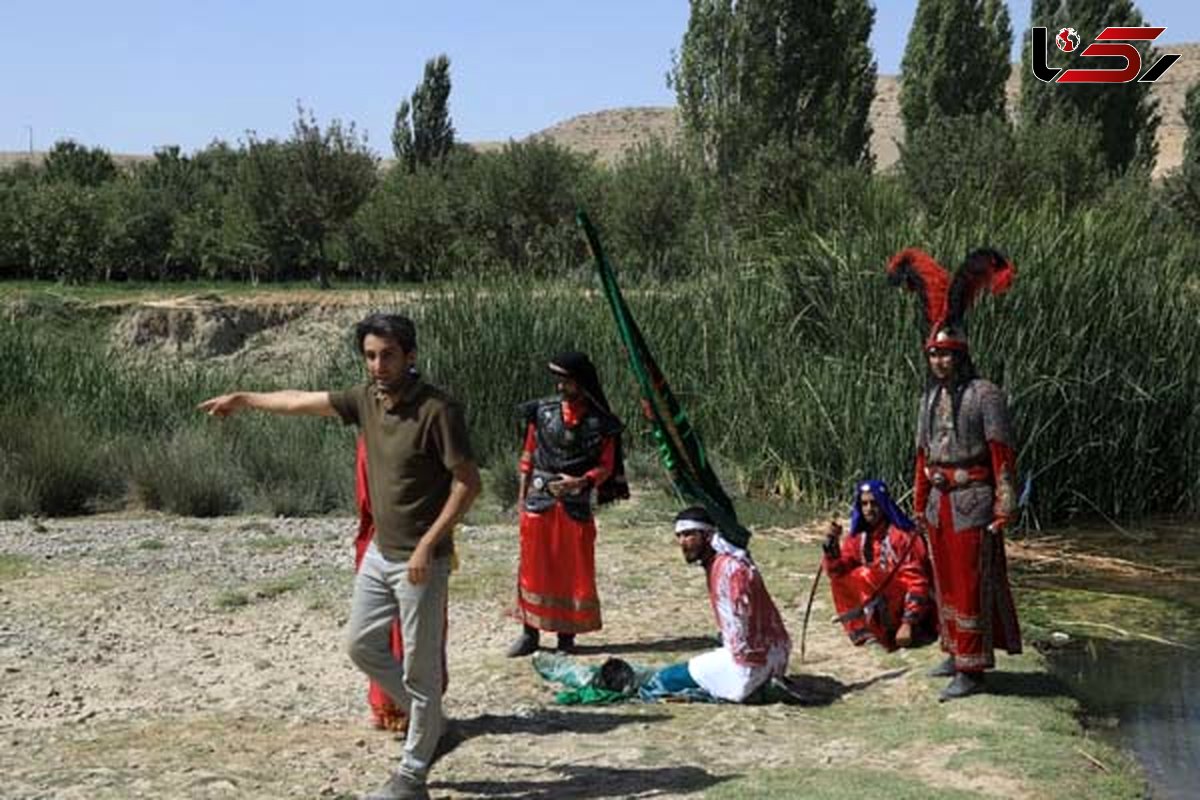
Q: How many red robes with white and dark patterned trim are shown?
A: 1